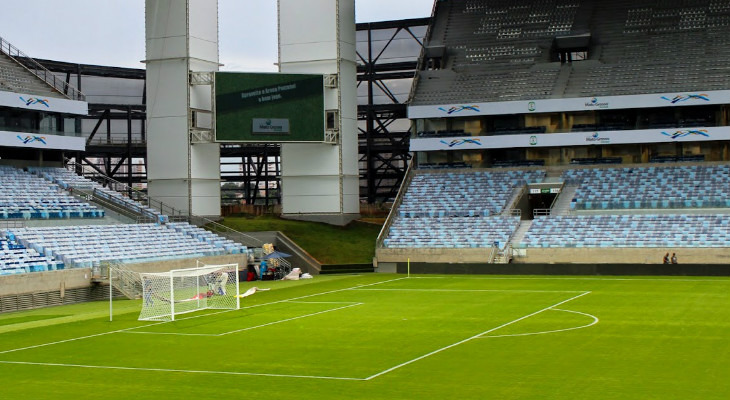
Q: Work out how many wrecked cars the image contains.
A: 0